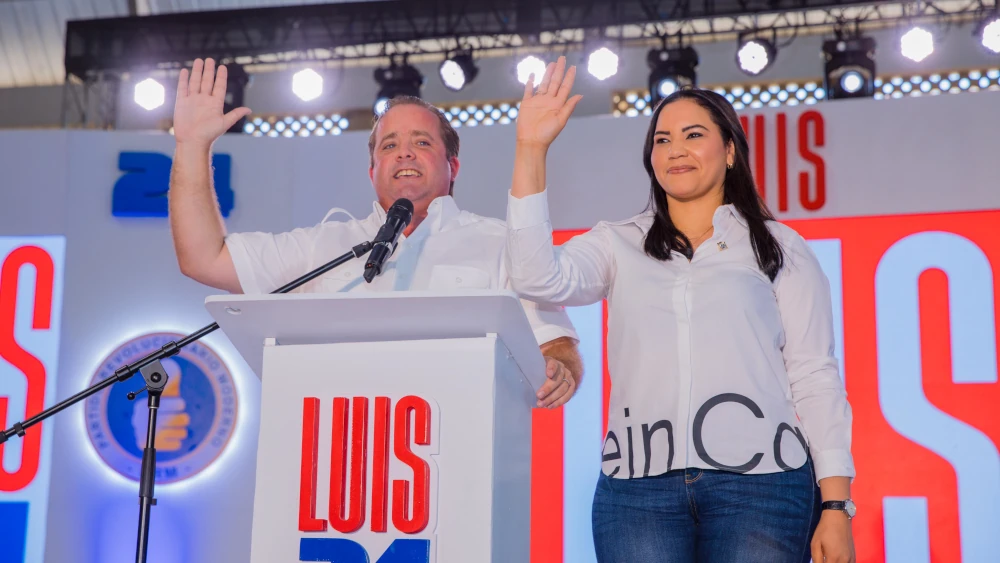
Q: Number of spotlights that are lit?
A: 11